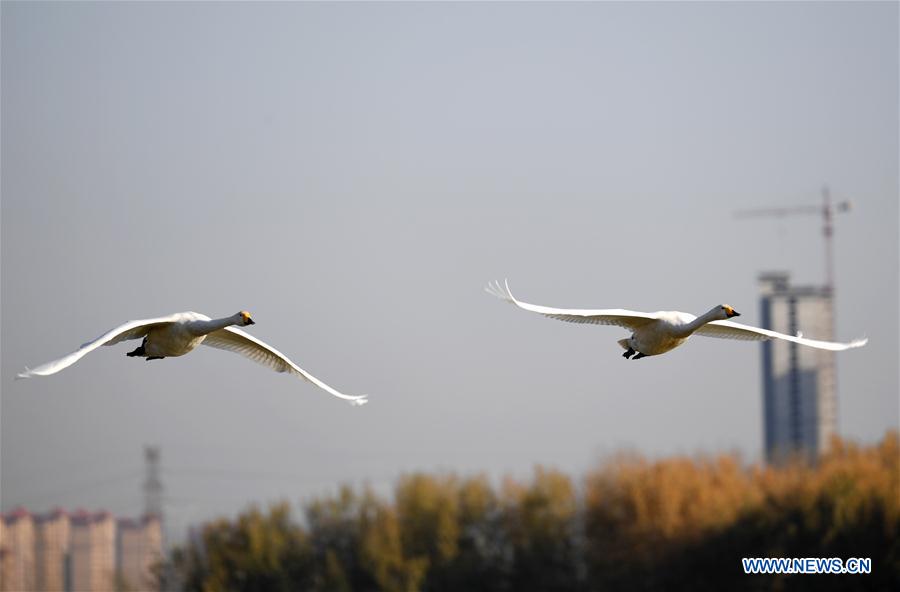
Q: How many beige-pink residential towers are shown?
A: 4